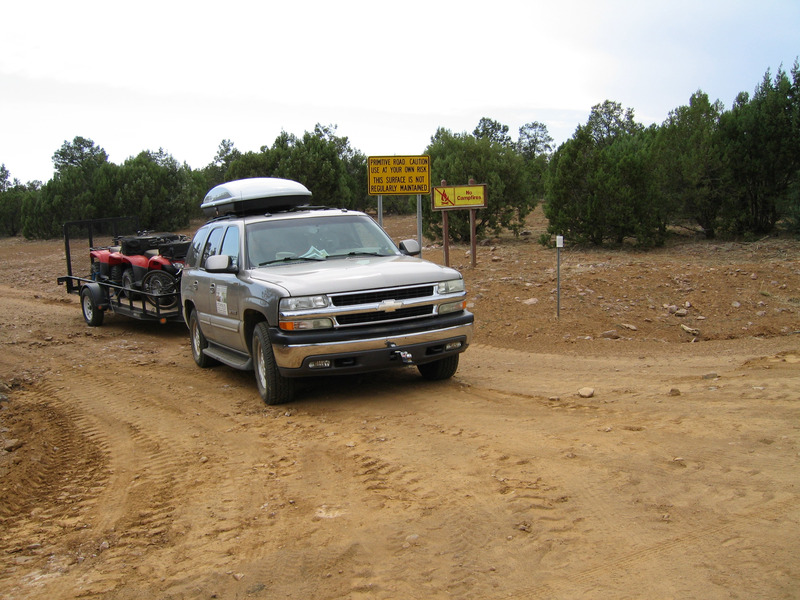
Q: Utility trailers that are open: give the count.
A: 1